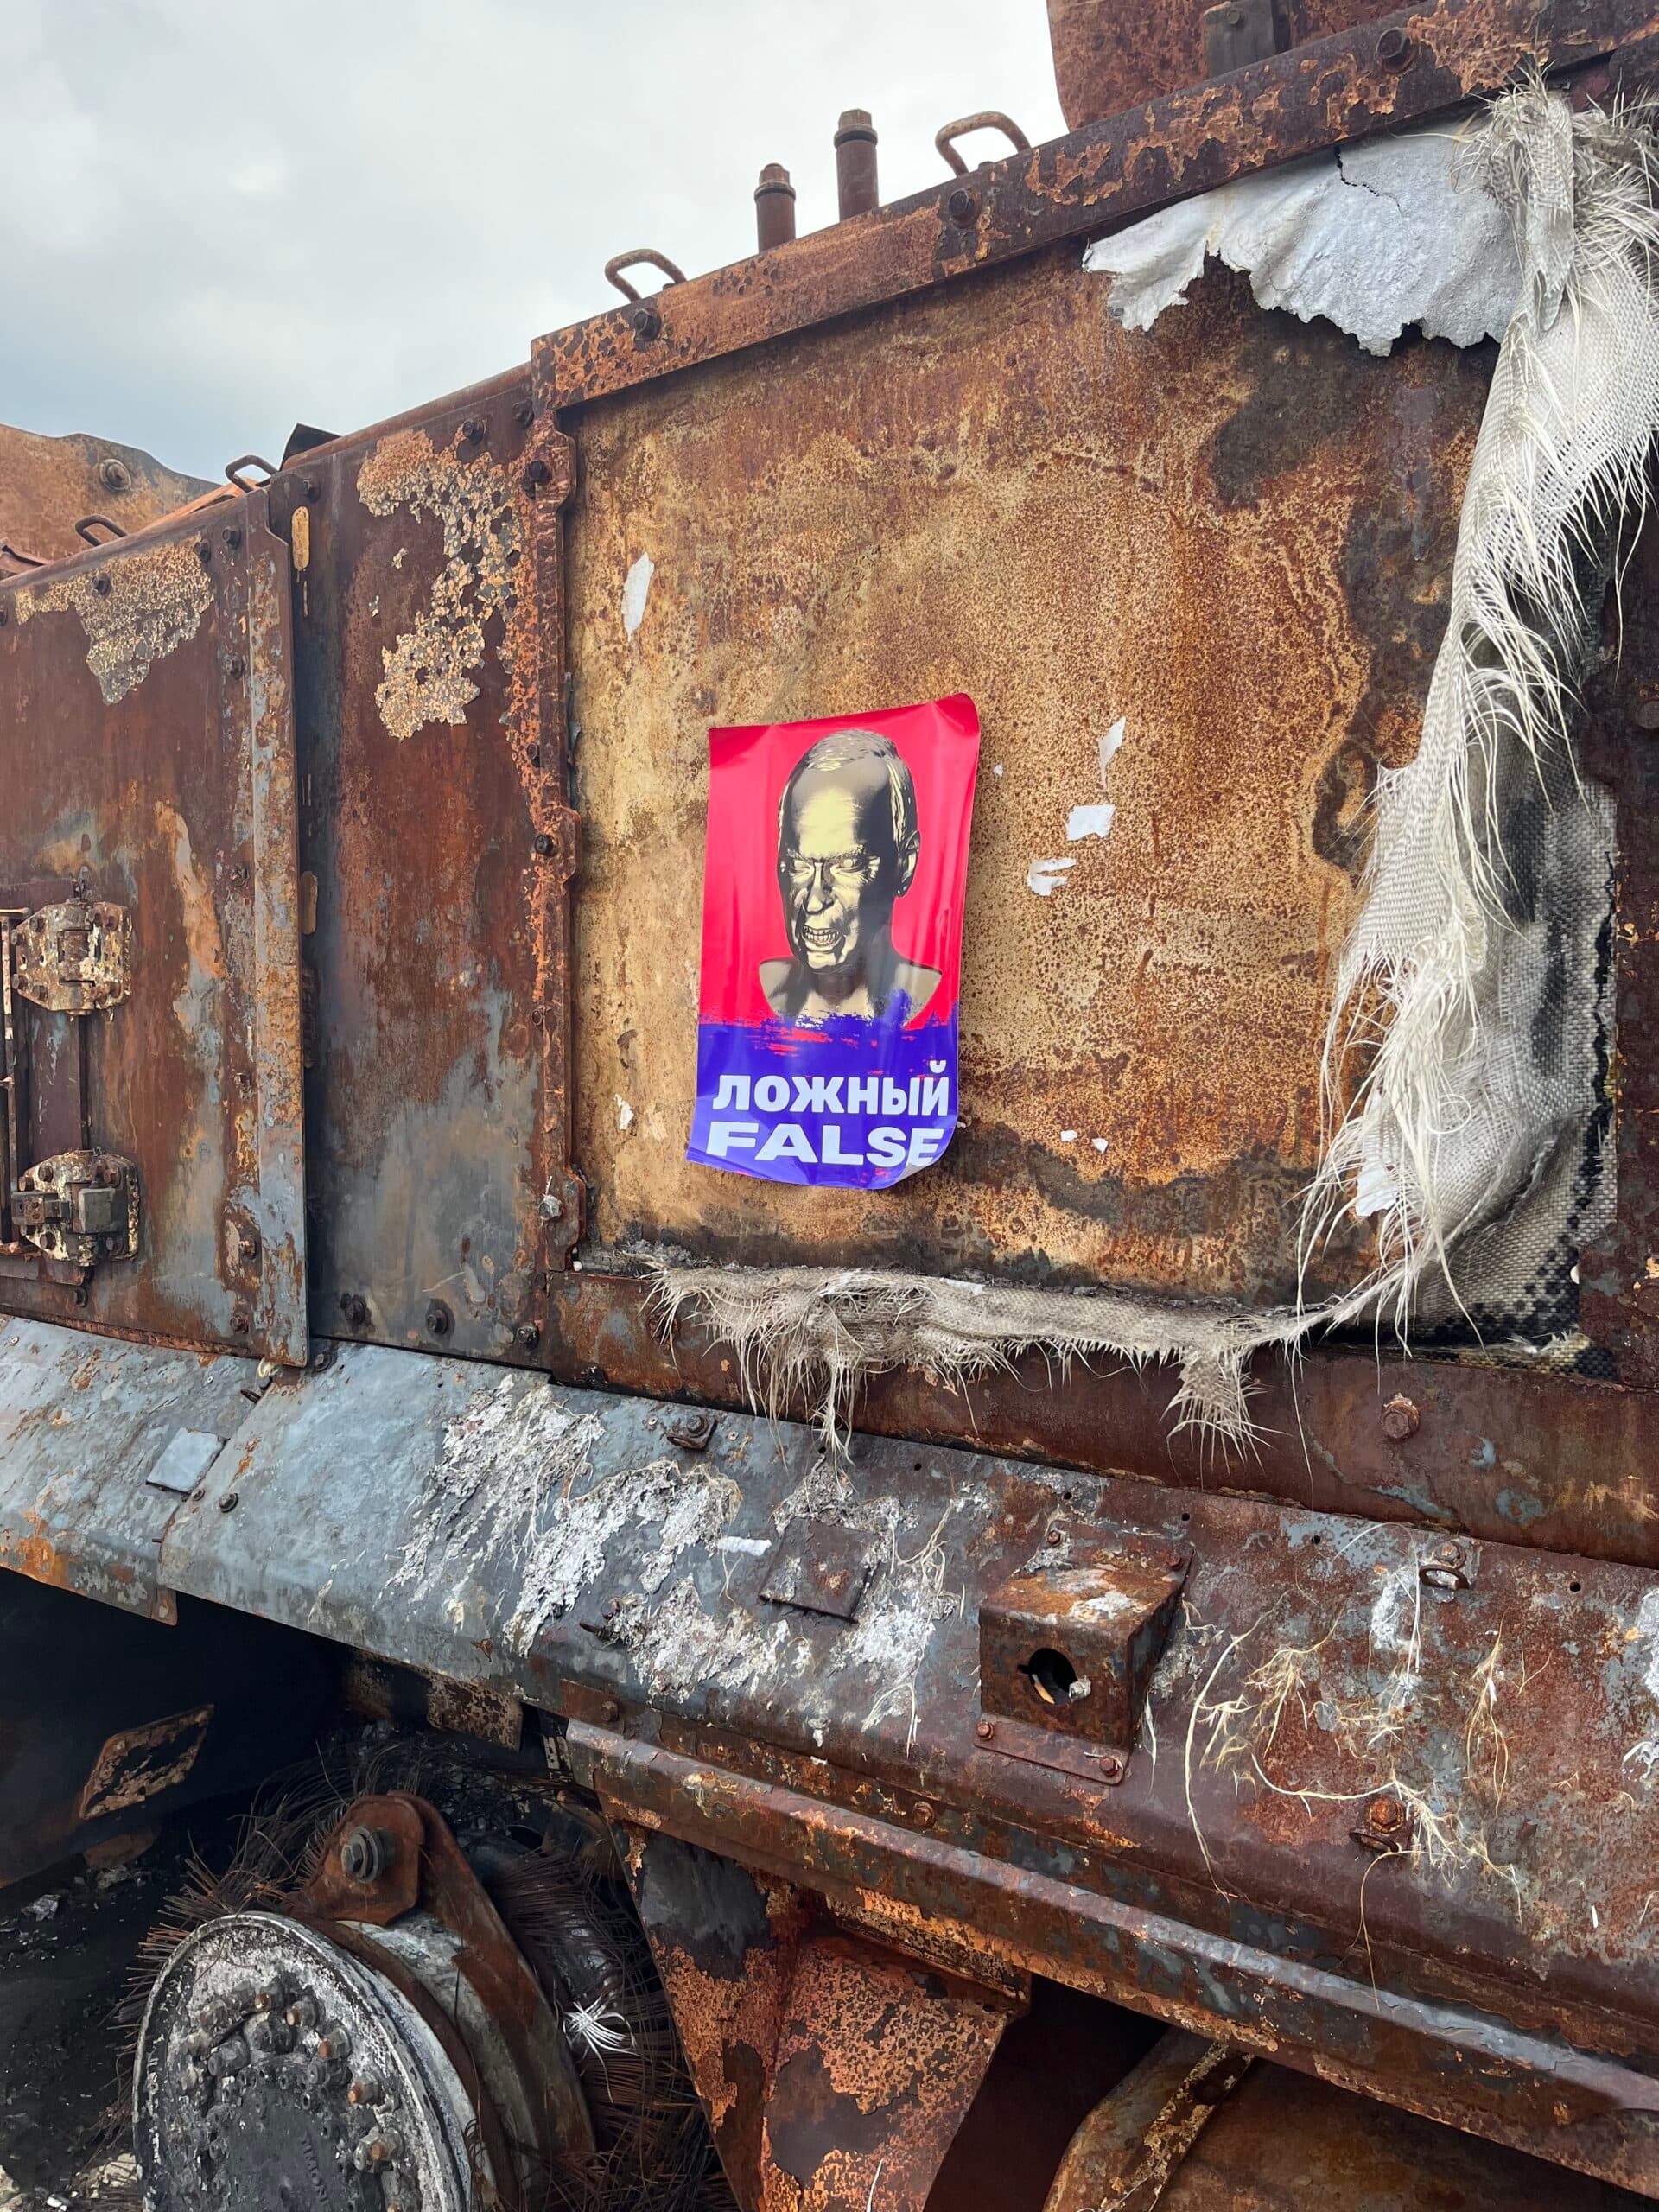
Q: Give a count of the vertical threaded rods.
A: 2